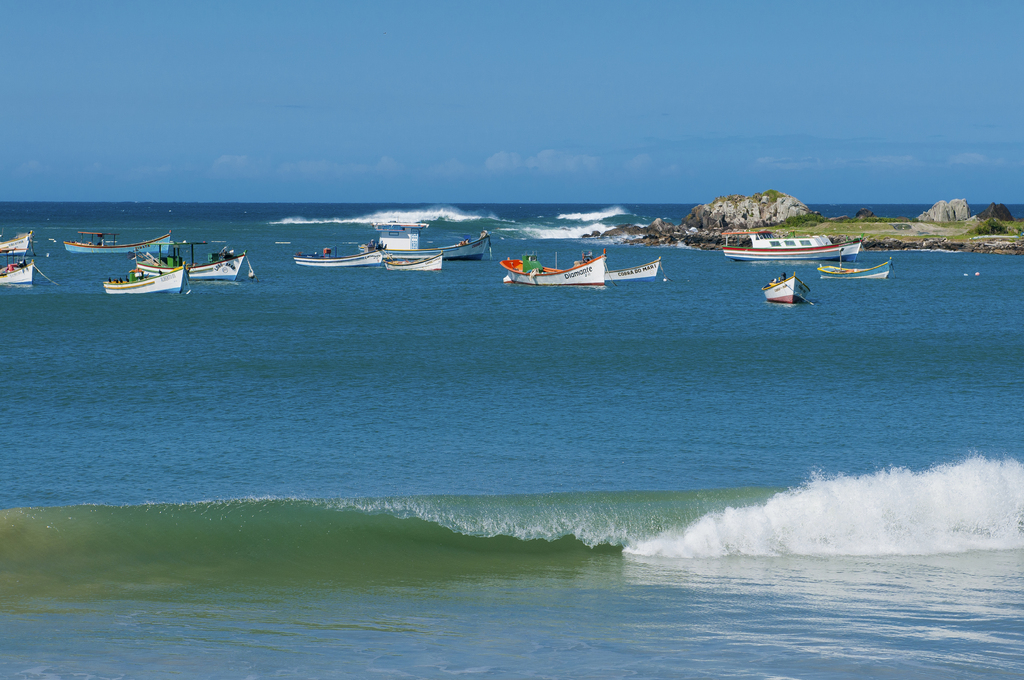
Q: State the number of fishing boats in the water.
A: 13